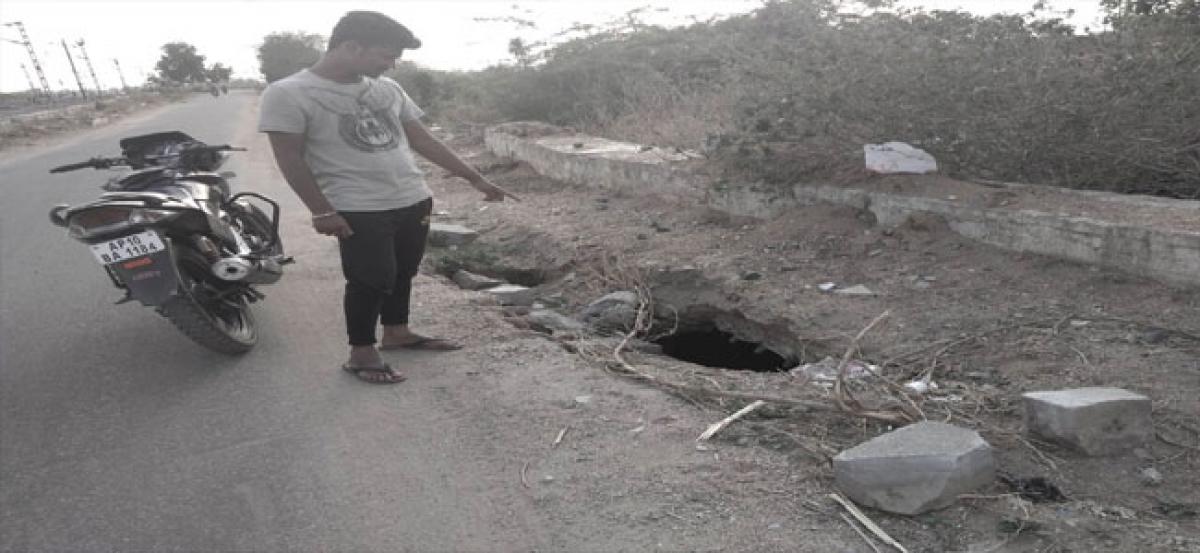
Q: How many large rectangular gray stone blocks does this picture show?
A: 2